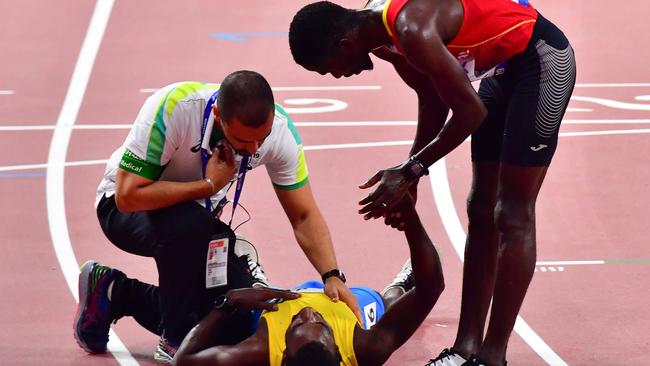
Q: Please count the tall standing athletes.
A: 1